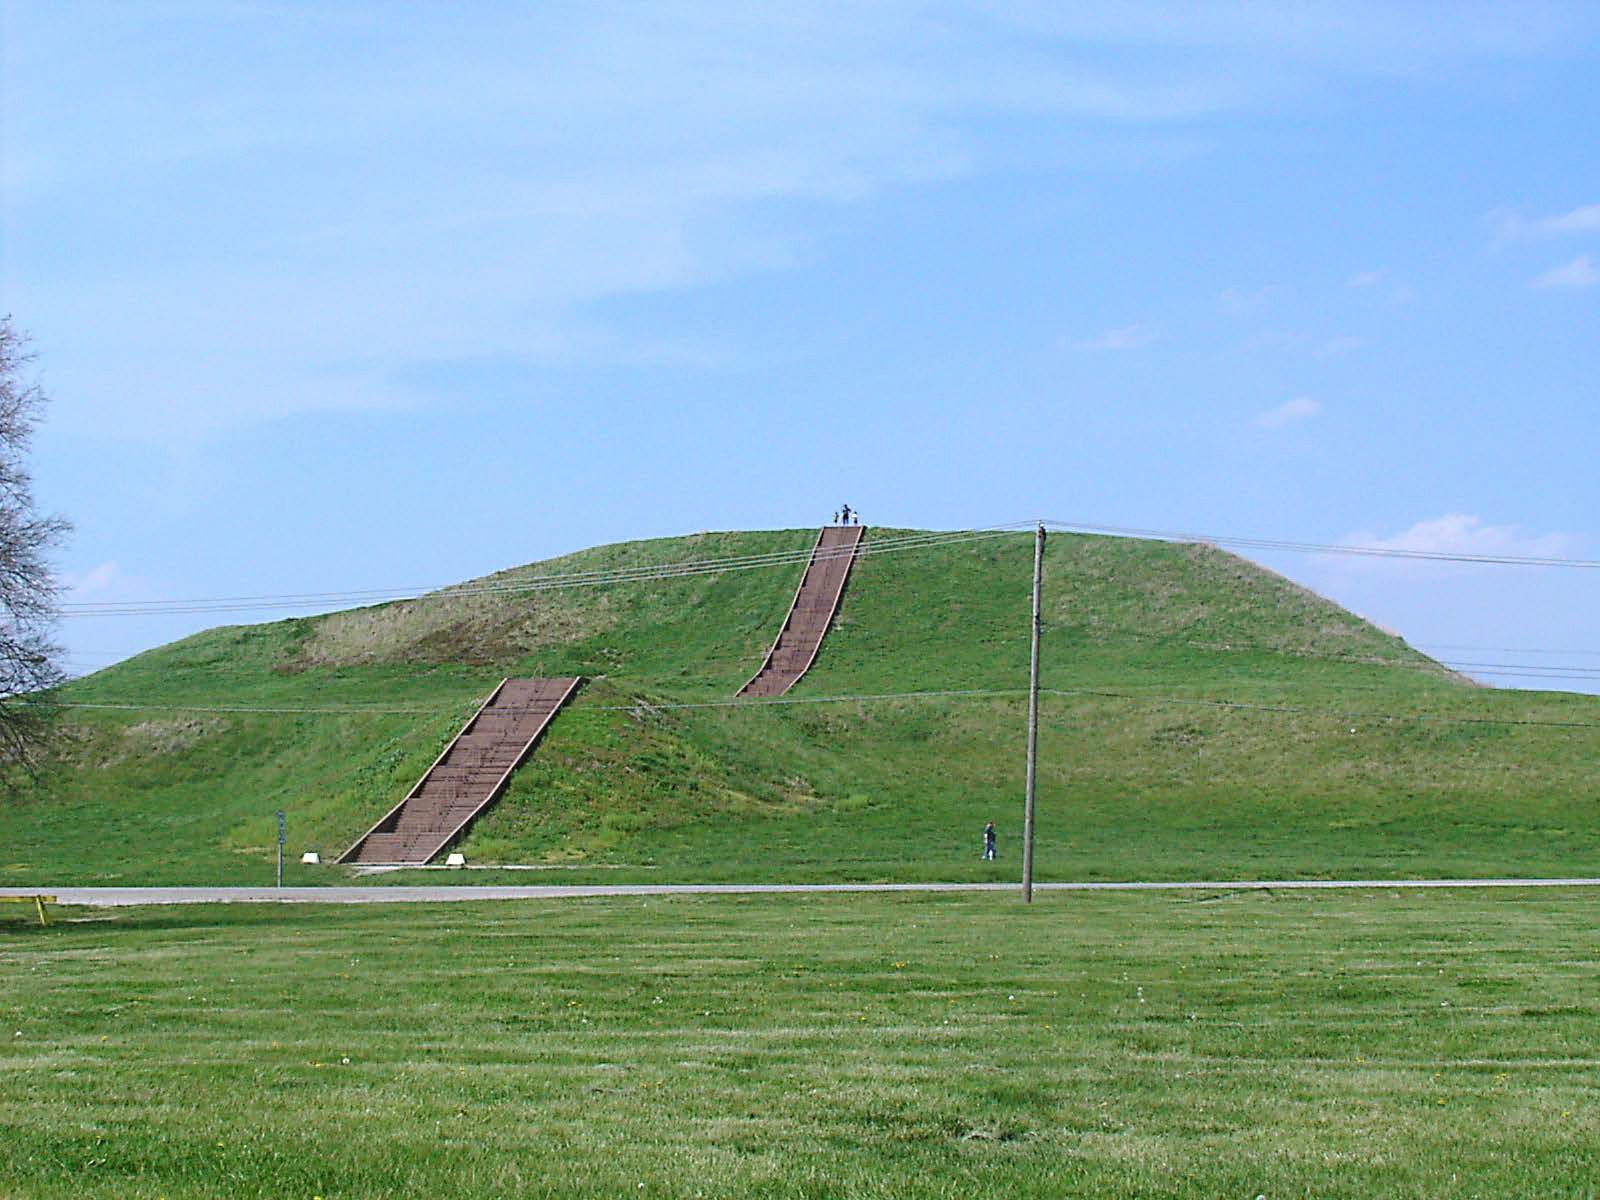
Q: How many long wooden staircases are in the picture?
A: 2